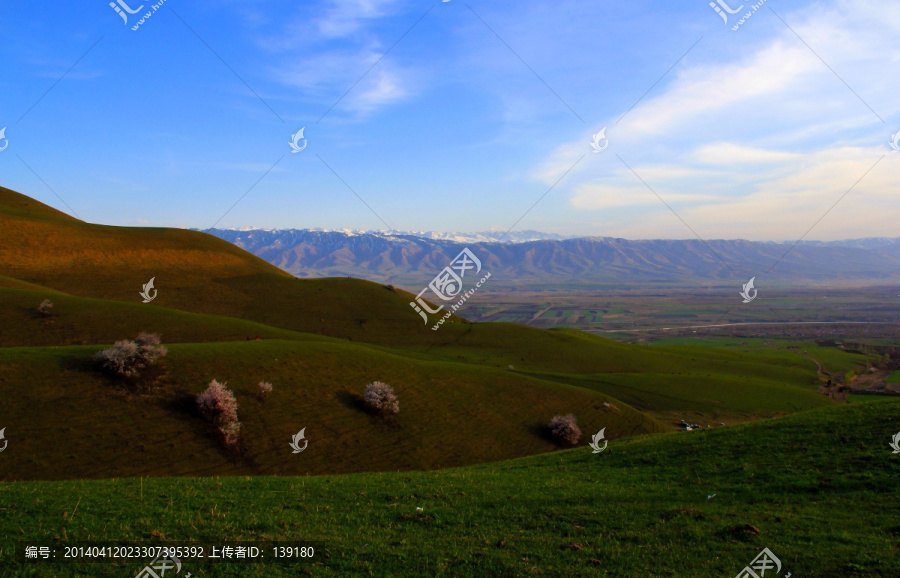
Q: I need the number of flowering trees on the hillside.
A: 6